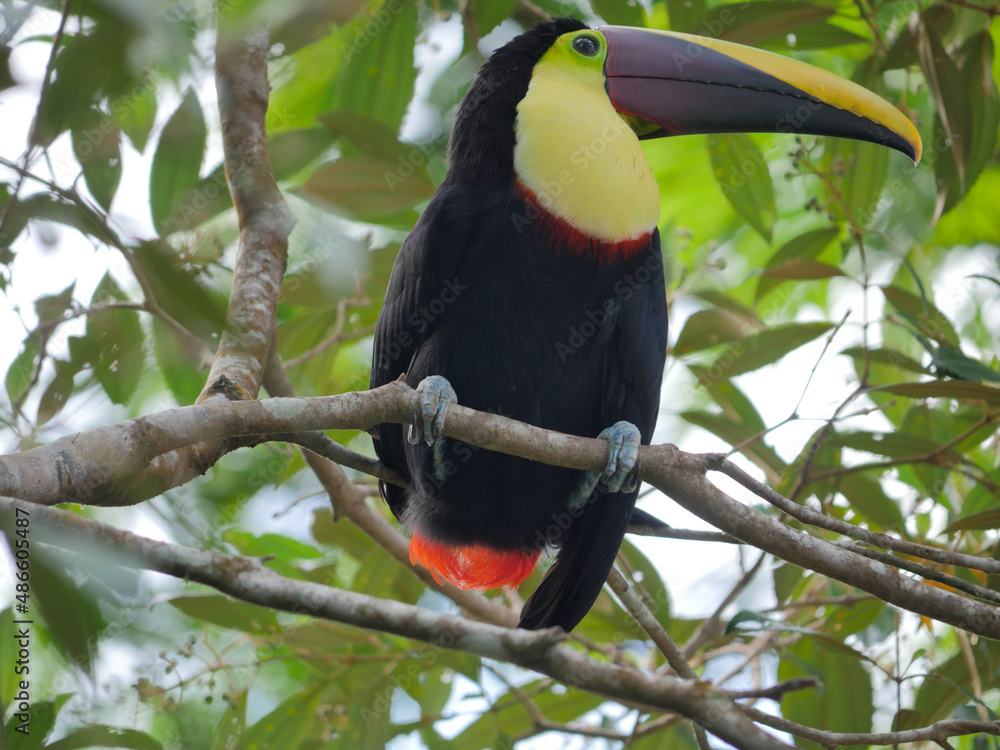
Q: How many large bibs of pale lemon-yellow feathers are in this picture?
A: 1